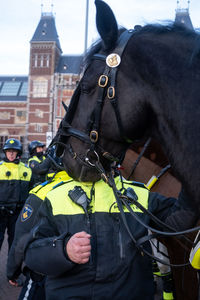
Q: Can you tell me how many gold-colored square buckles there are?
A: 3